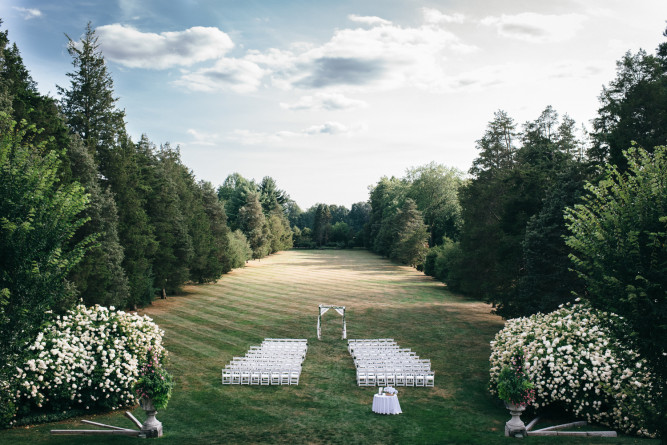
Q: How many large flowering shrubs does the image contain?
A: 2